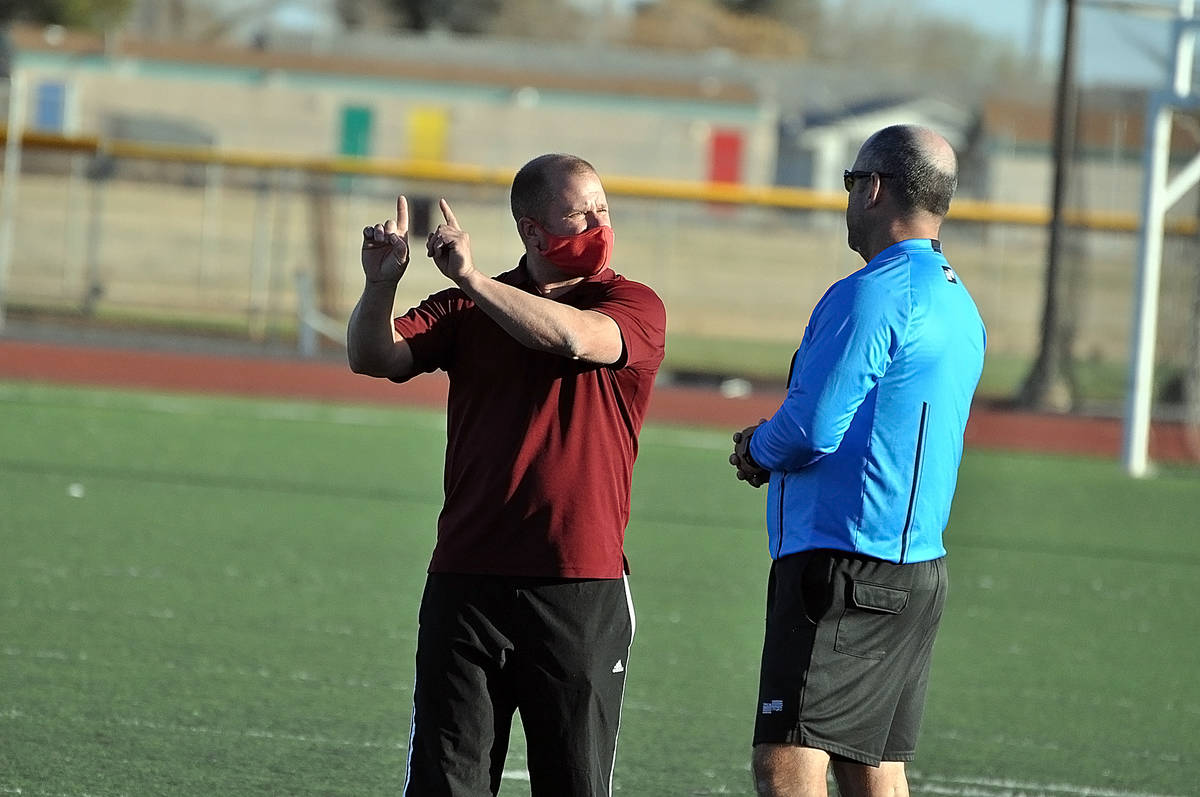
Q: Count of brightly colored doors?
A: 4